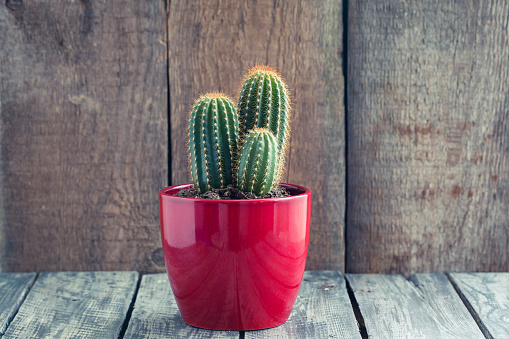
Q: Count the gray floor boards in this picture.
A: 6